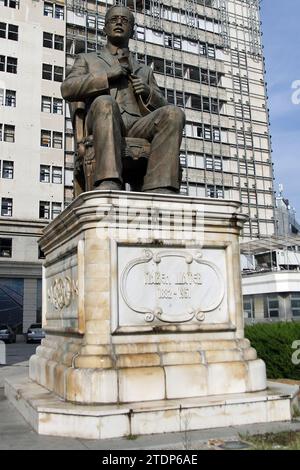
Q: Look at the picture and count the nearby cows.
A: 0